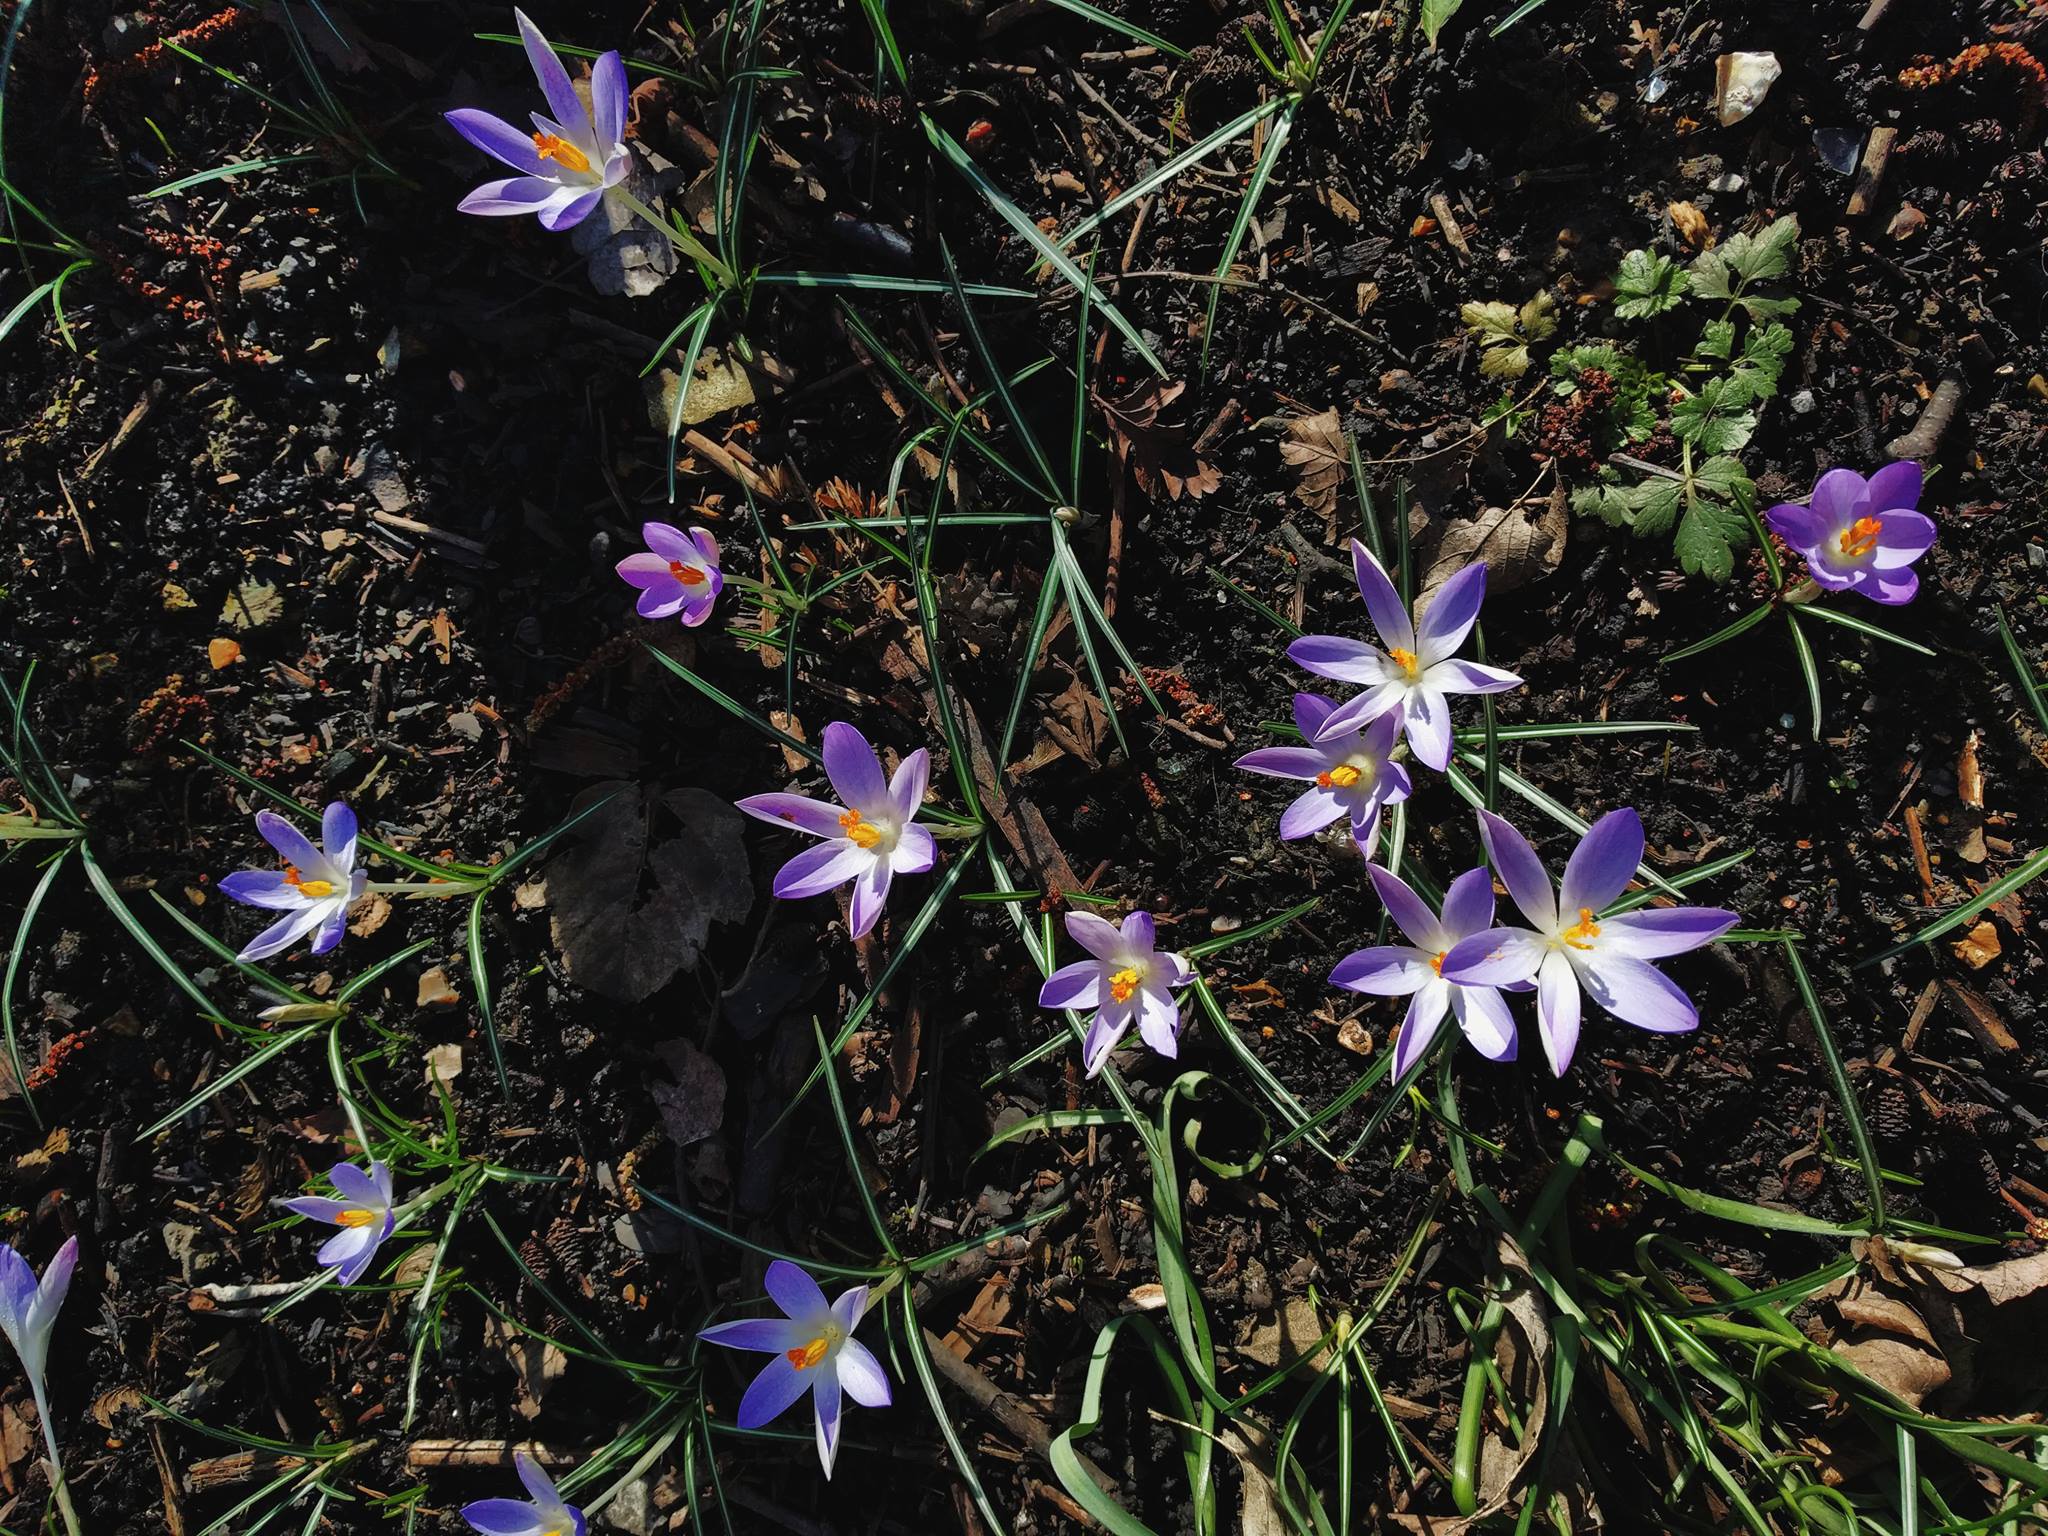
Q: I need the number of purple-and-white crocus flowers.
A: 14